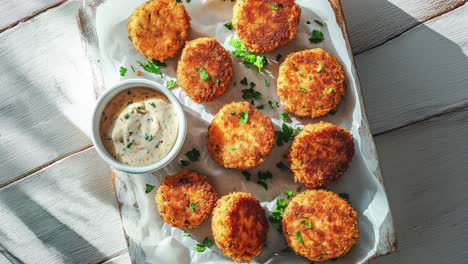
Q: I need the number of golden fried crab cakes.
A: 9